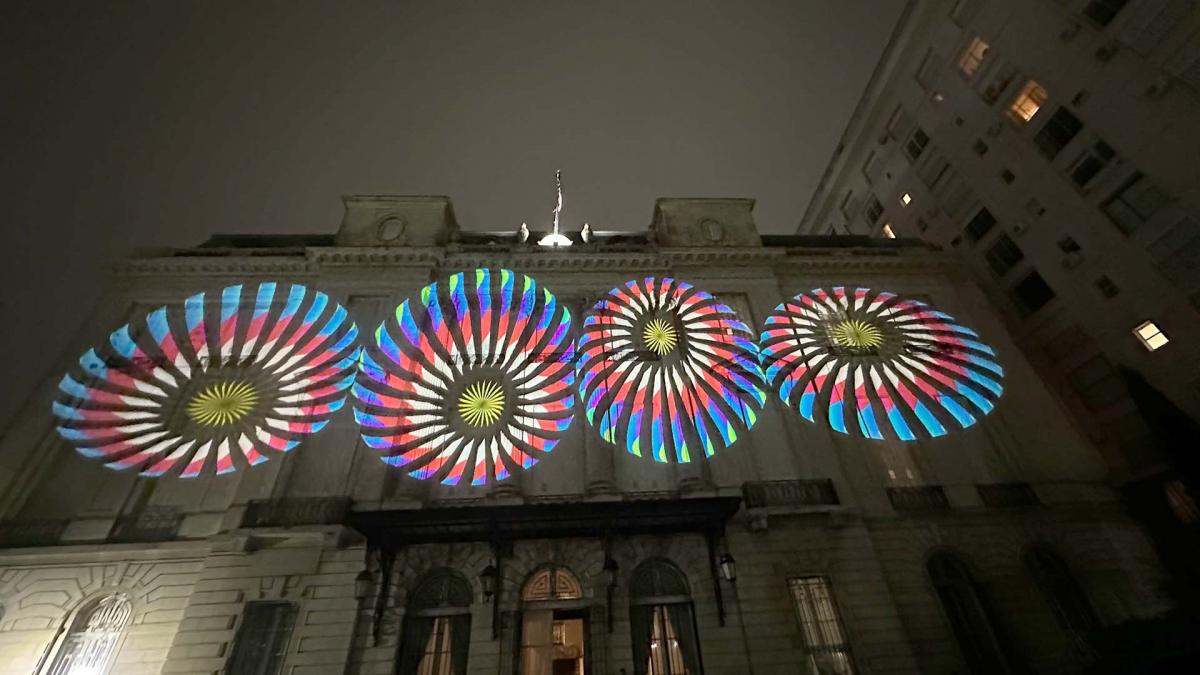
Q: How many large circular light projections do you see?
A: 4